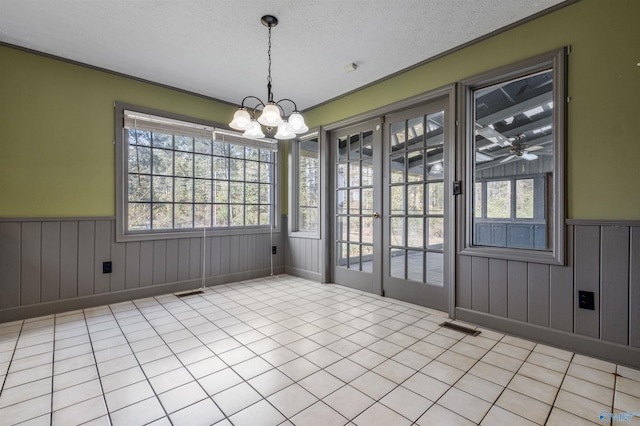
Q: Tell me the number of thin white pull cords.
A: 2